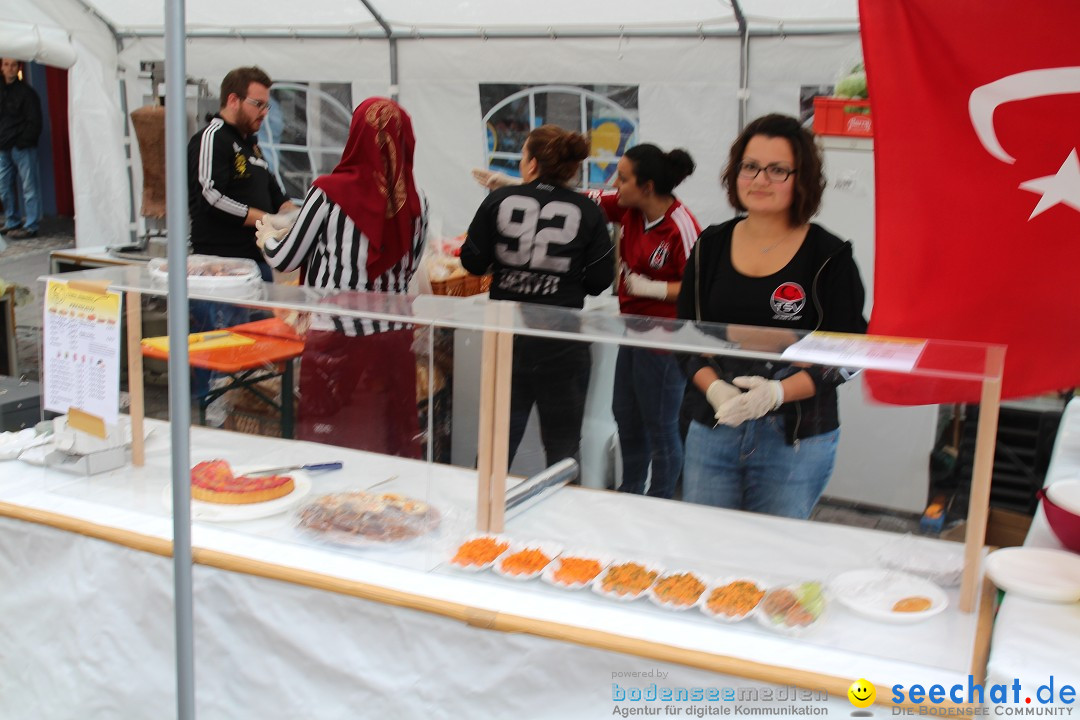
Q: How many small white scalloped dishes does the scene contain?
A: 7